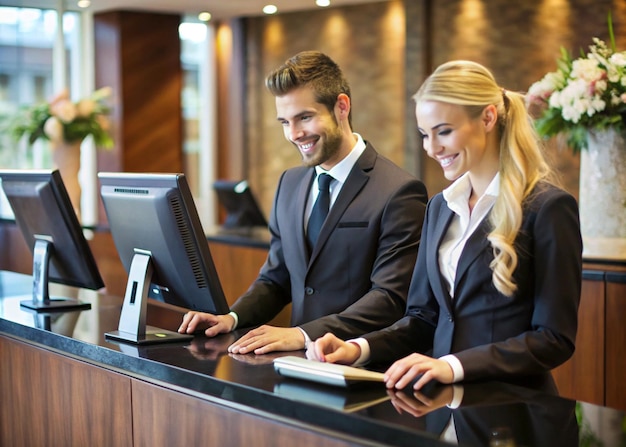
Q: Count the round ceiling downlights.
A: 4